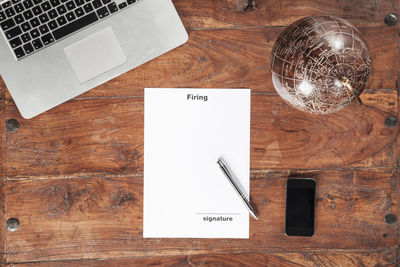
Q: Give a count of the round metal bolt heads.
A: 5